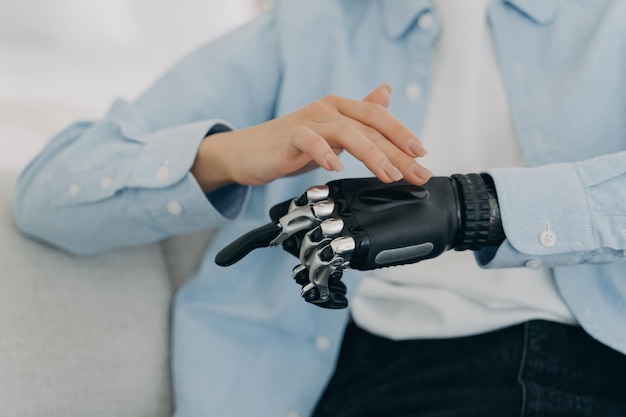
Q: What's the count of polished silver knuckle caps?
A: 4